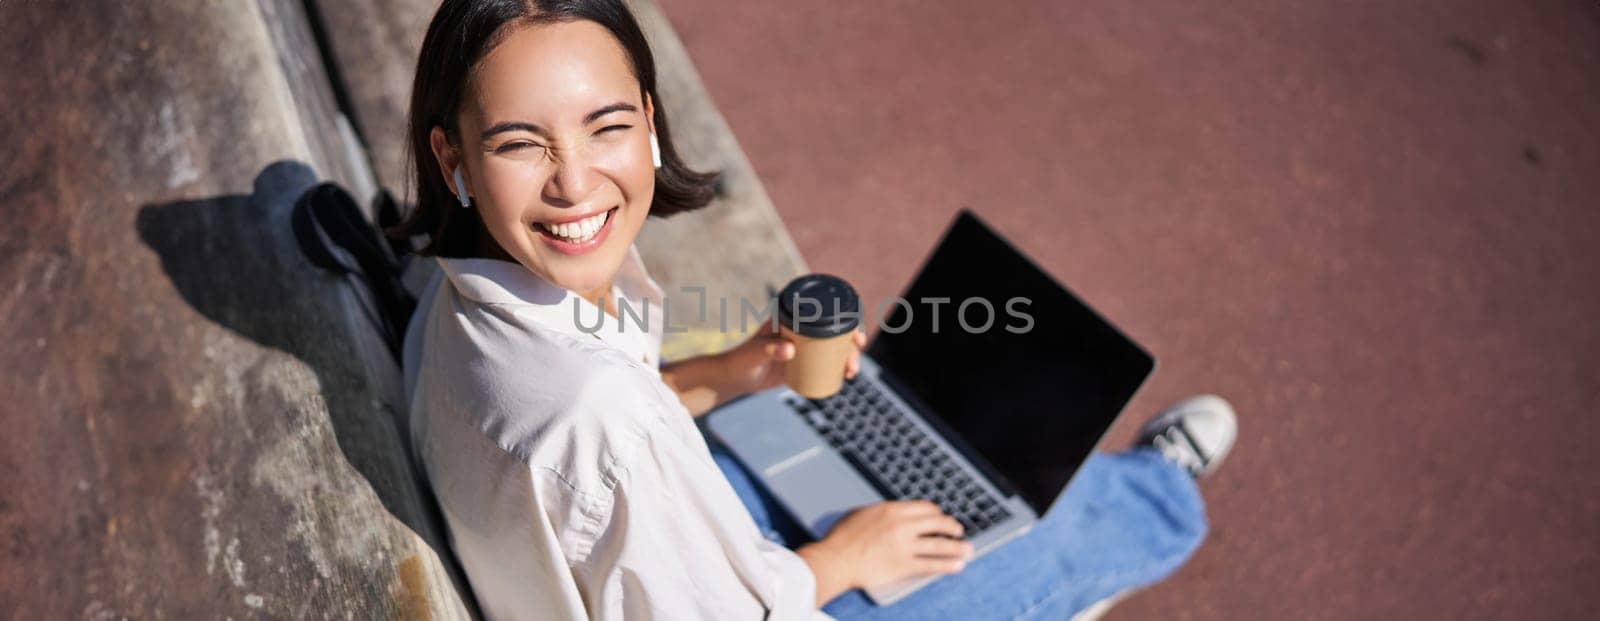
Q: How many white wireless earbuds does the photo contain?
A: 2